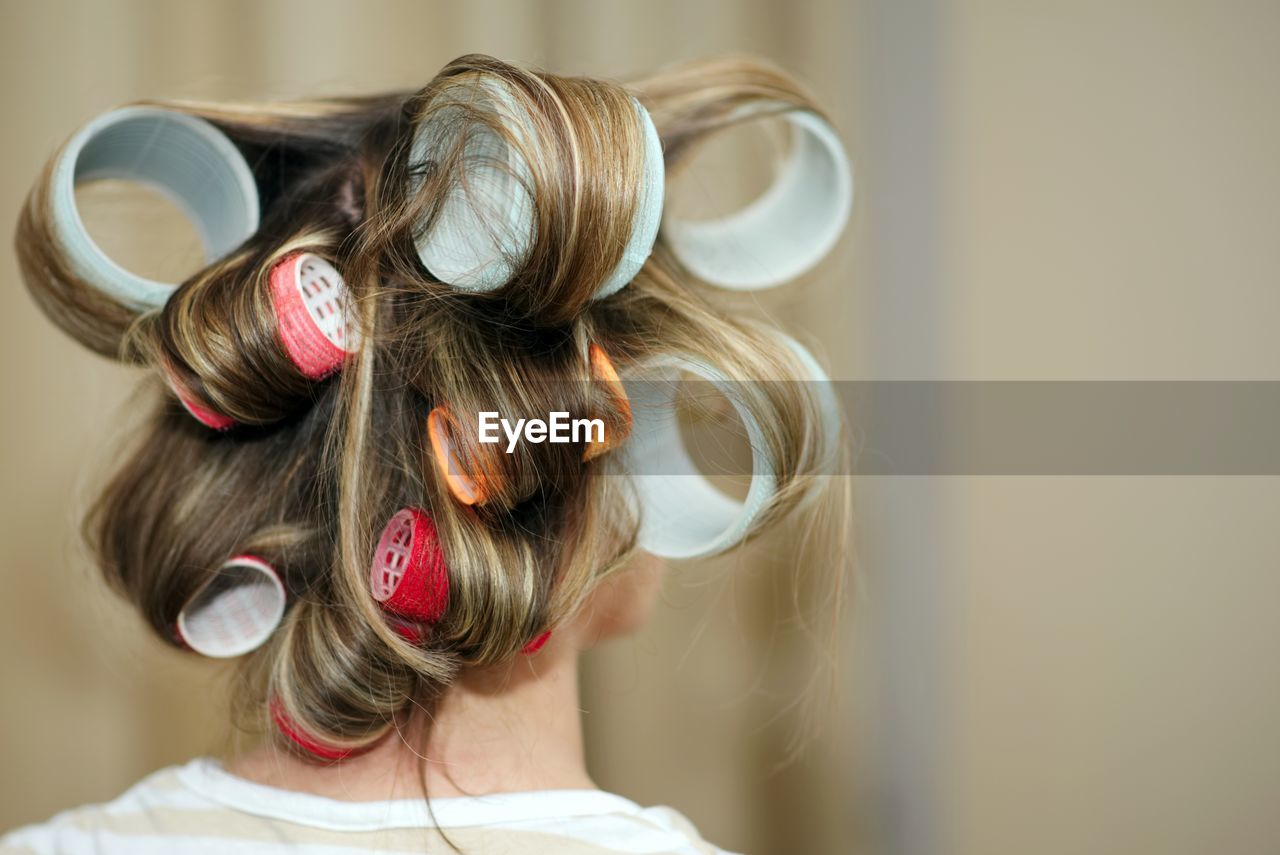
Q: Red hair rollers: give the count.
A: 4